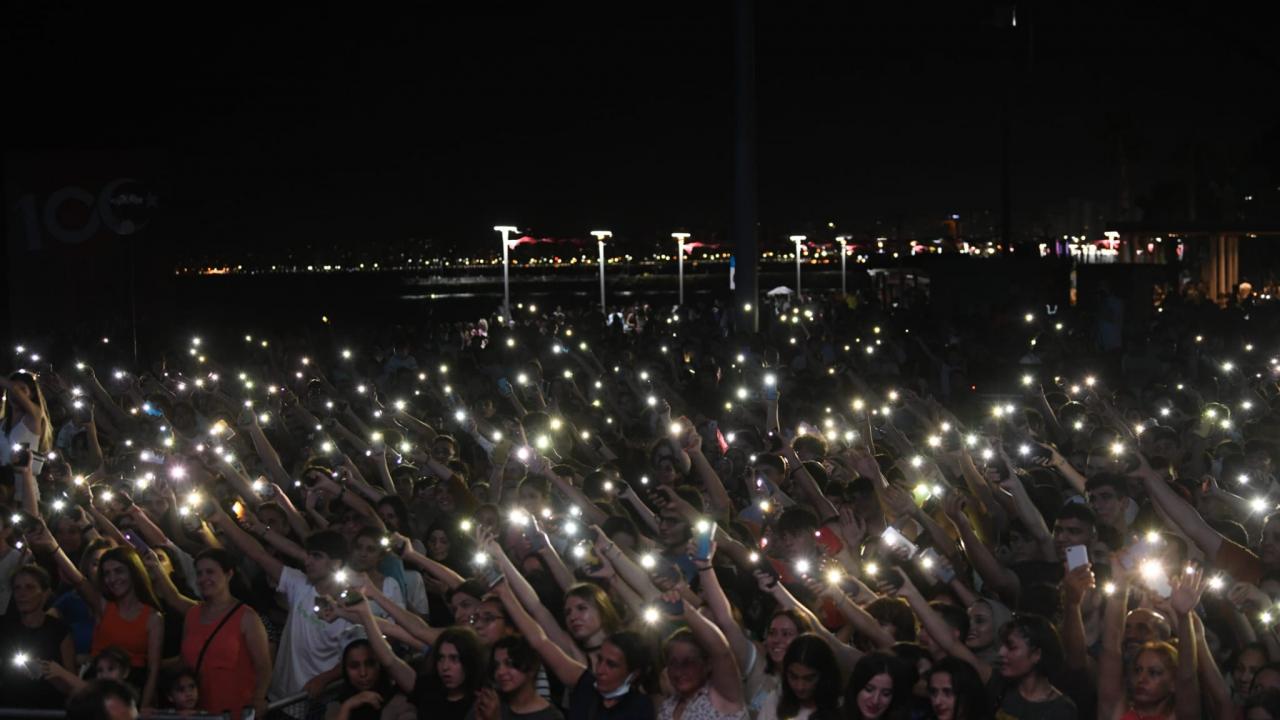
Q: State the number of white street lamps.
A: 5